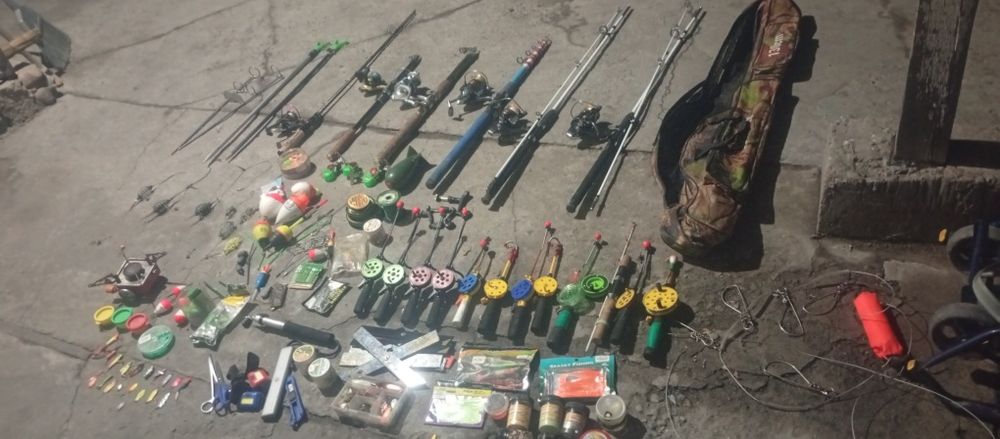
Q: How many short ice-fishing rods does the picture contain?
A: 12